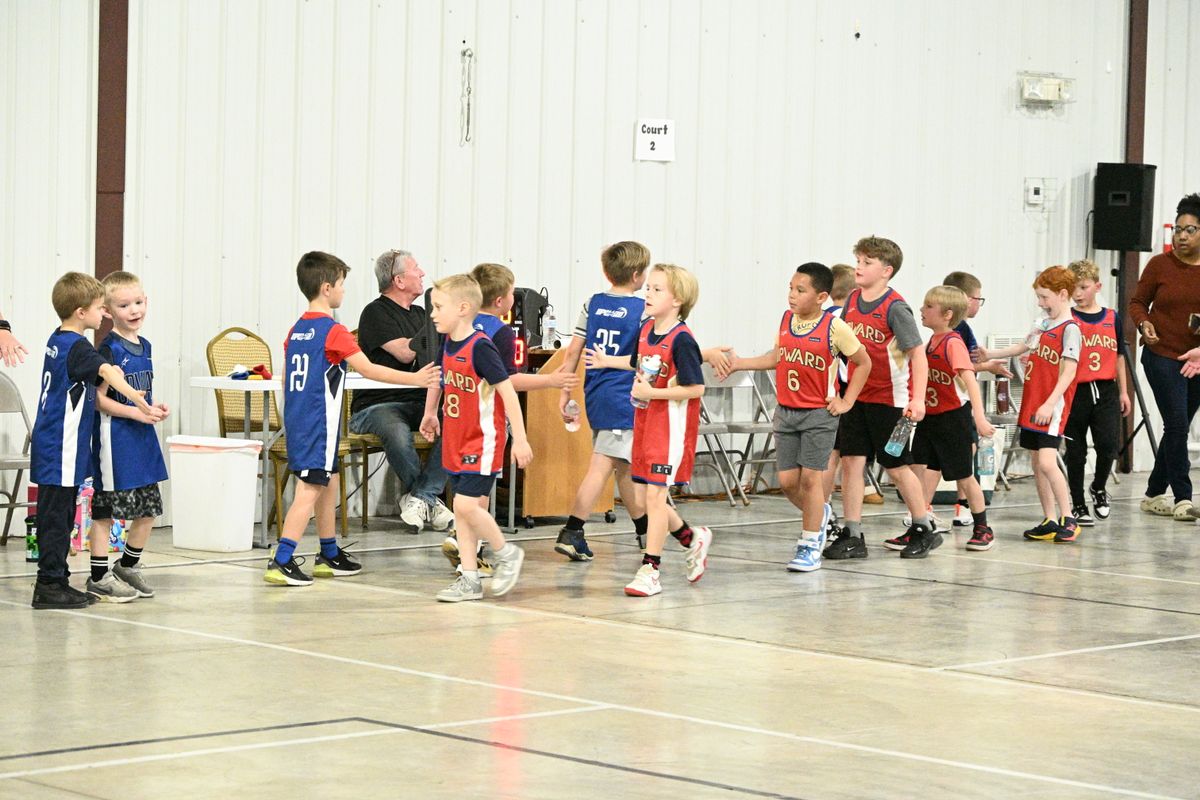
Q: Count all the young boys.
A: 14